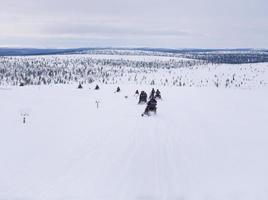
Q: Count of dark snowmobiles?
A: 8